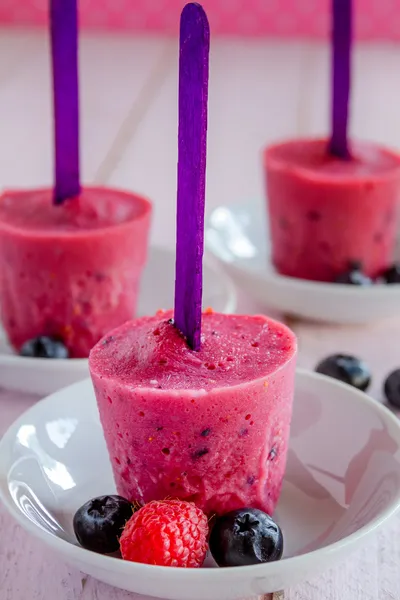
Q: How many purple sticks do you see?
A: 3